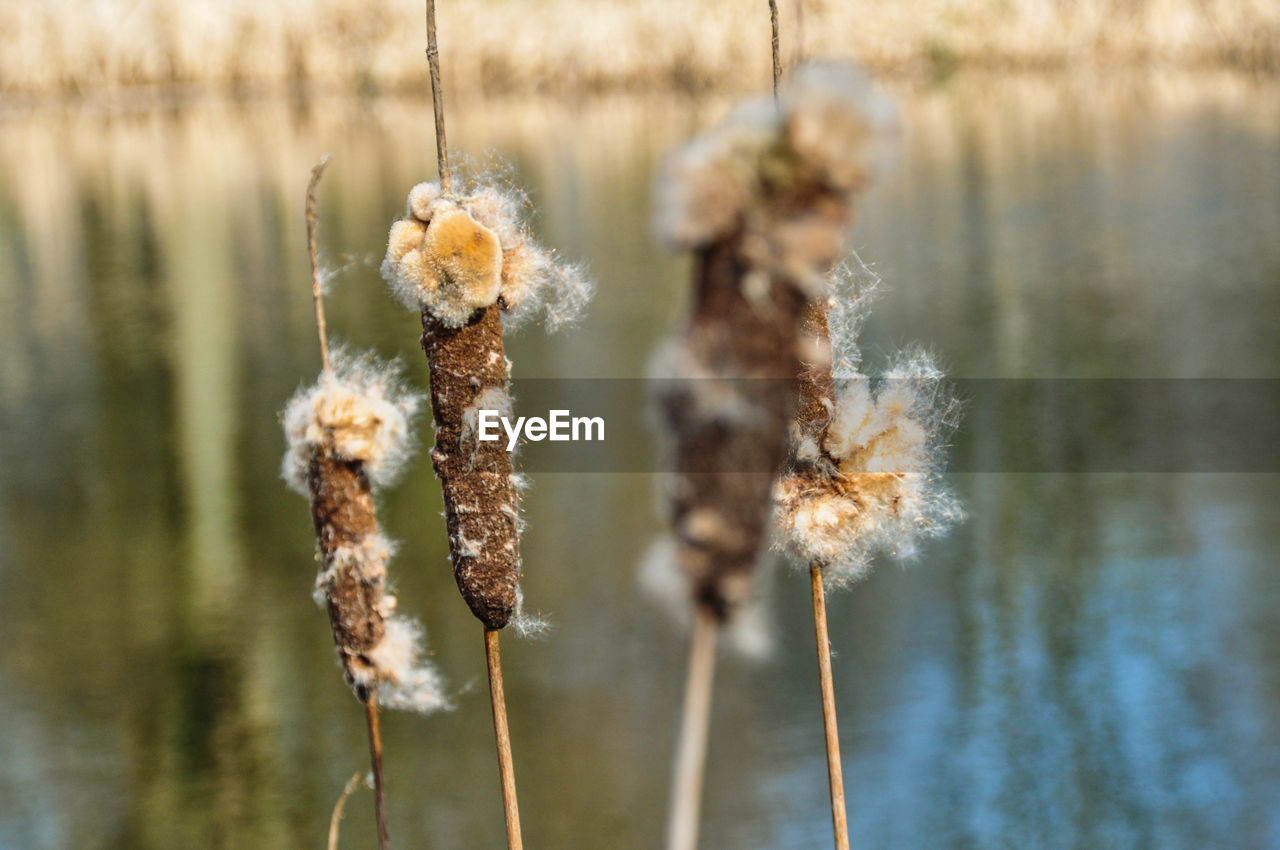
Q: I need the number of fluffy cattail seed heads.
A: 4